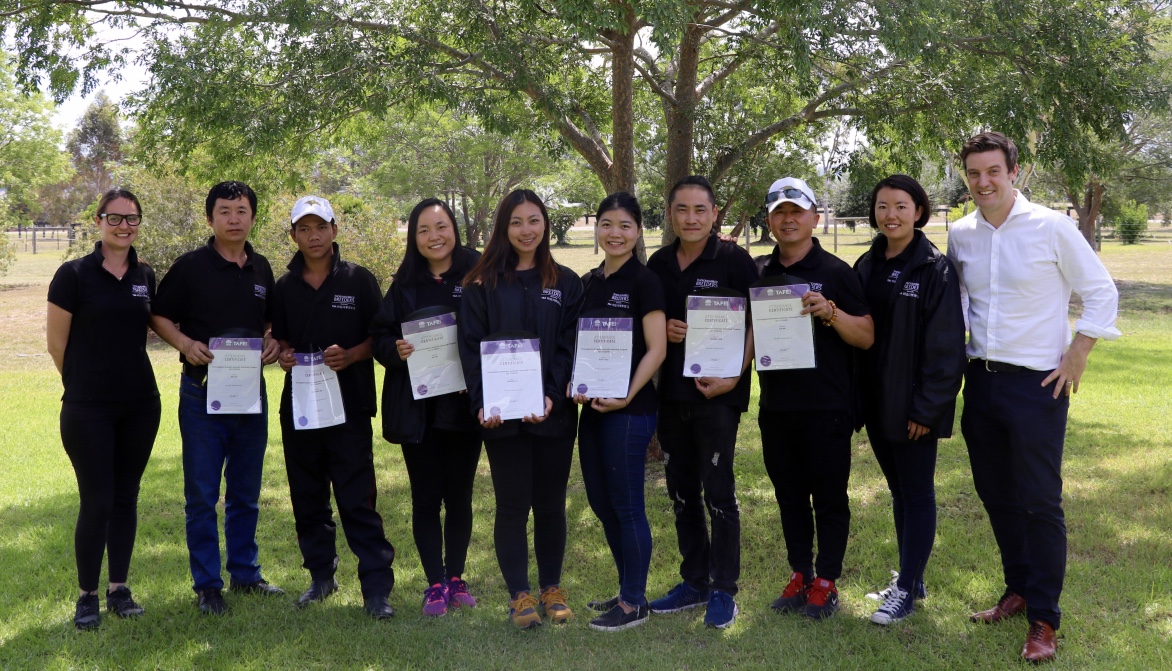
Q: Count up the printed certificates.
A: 7